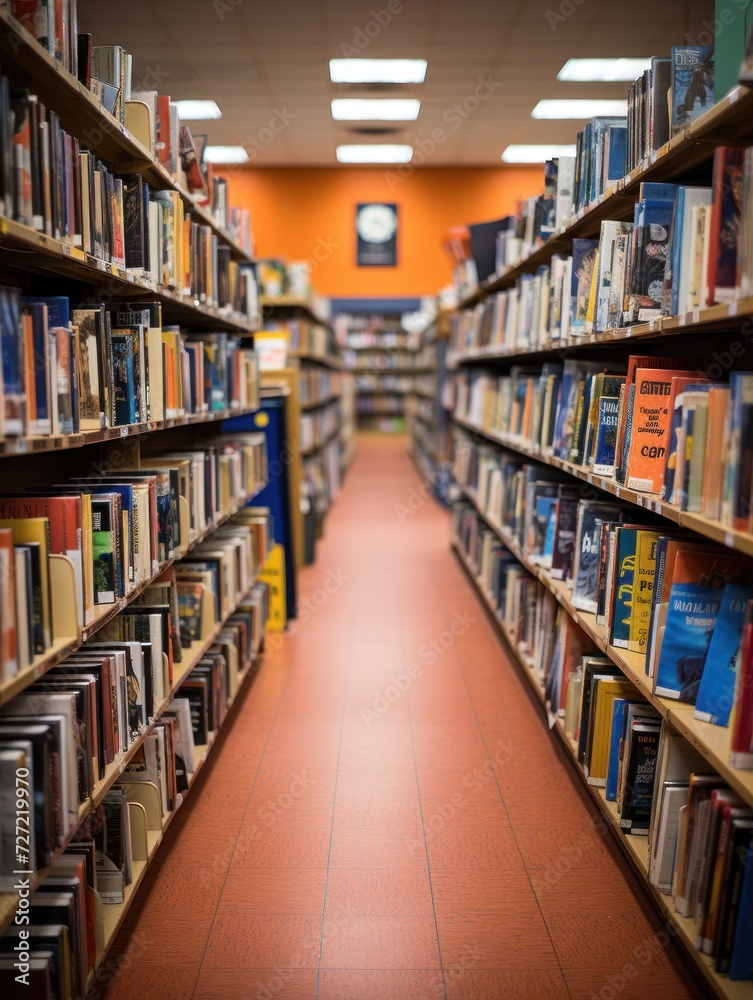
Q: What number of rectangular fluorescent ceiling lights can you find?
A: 8